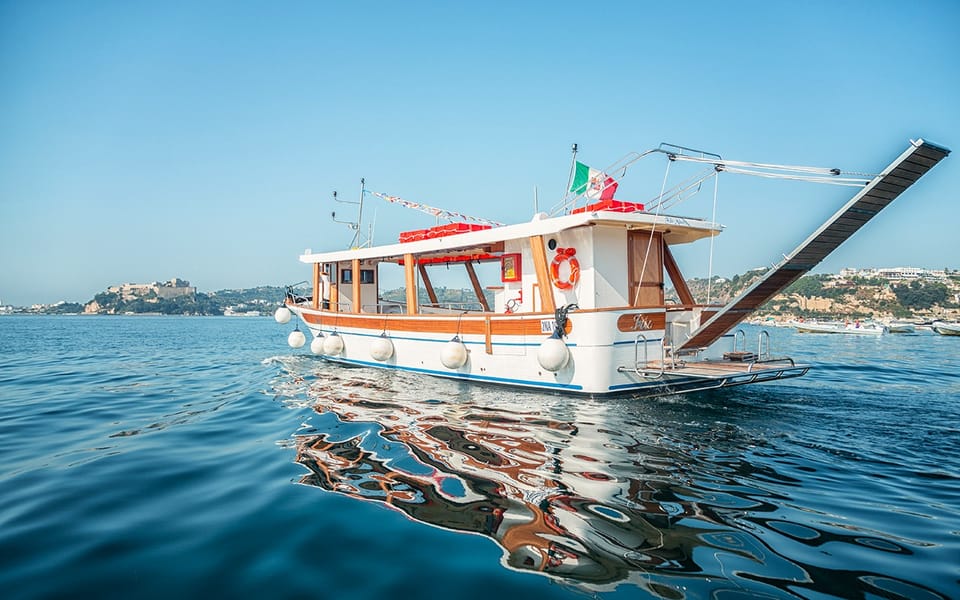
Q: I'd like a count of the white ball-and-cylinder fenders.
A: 7